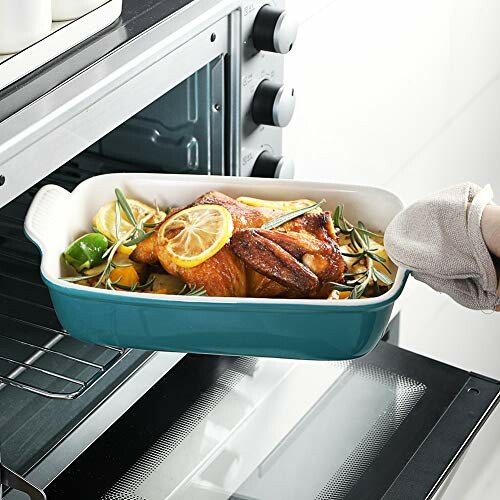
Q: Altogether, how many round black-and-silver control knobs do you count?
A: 3